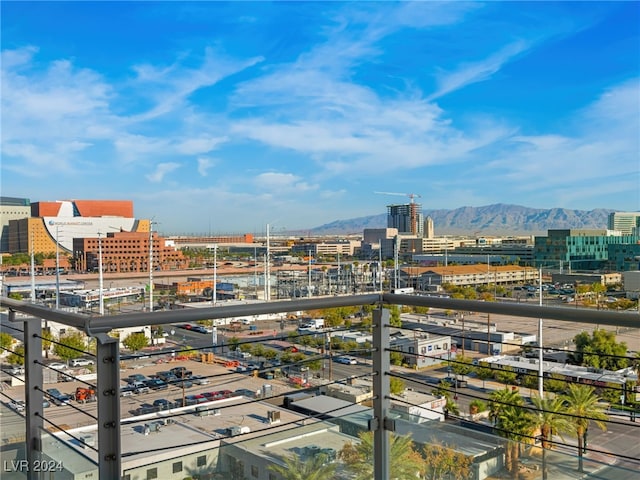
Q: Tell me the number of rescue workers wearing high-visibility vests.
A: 0